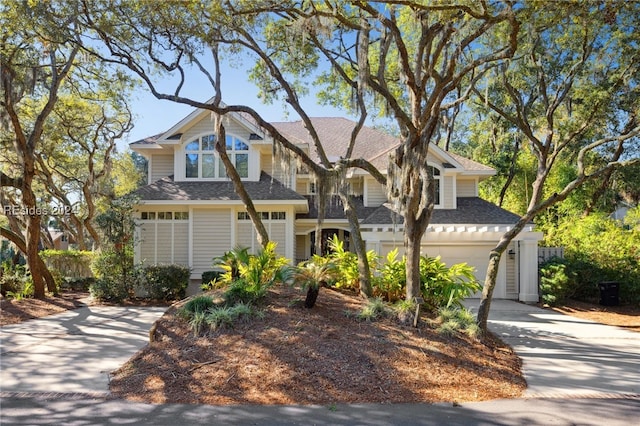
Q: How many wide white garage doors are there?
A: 1